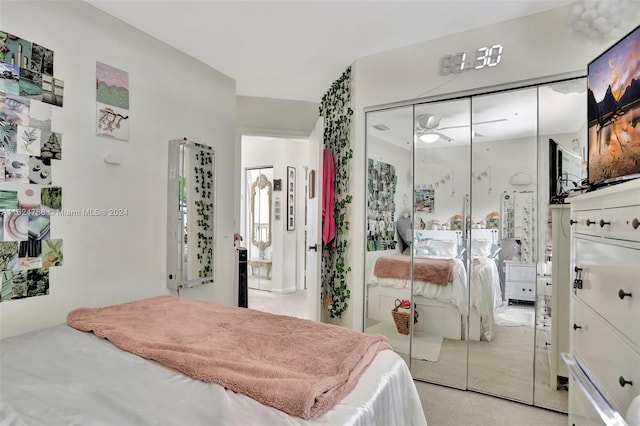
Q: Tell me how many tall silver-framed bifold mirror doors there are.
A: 4